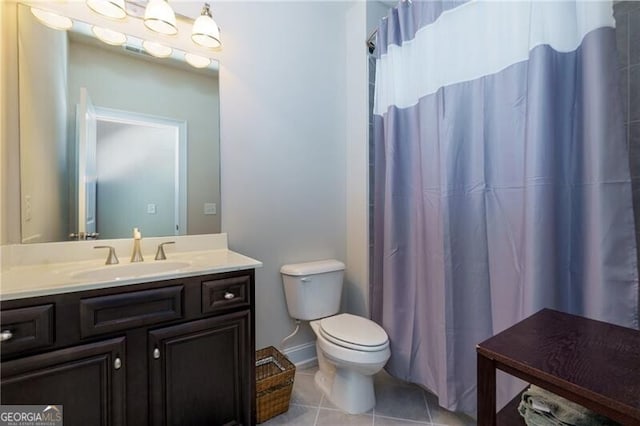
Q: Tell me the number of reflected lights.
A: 4